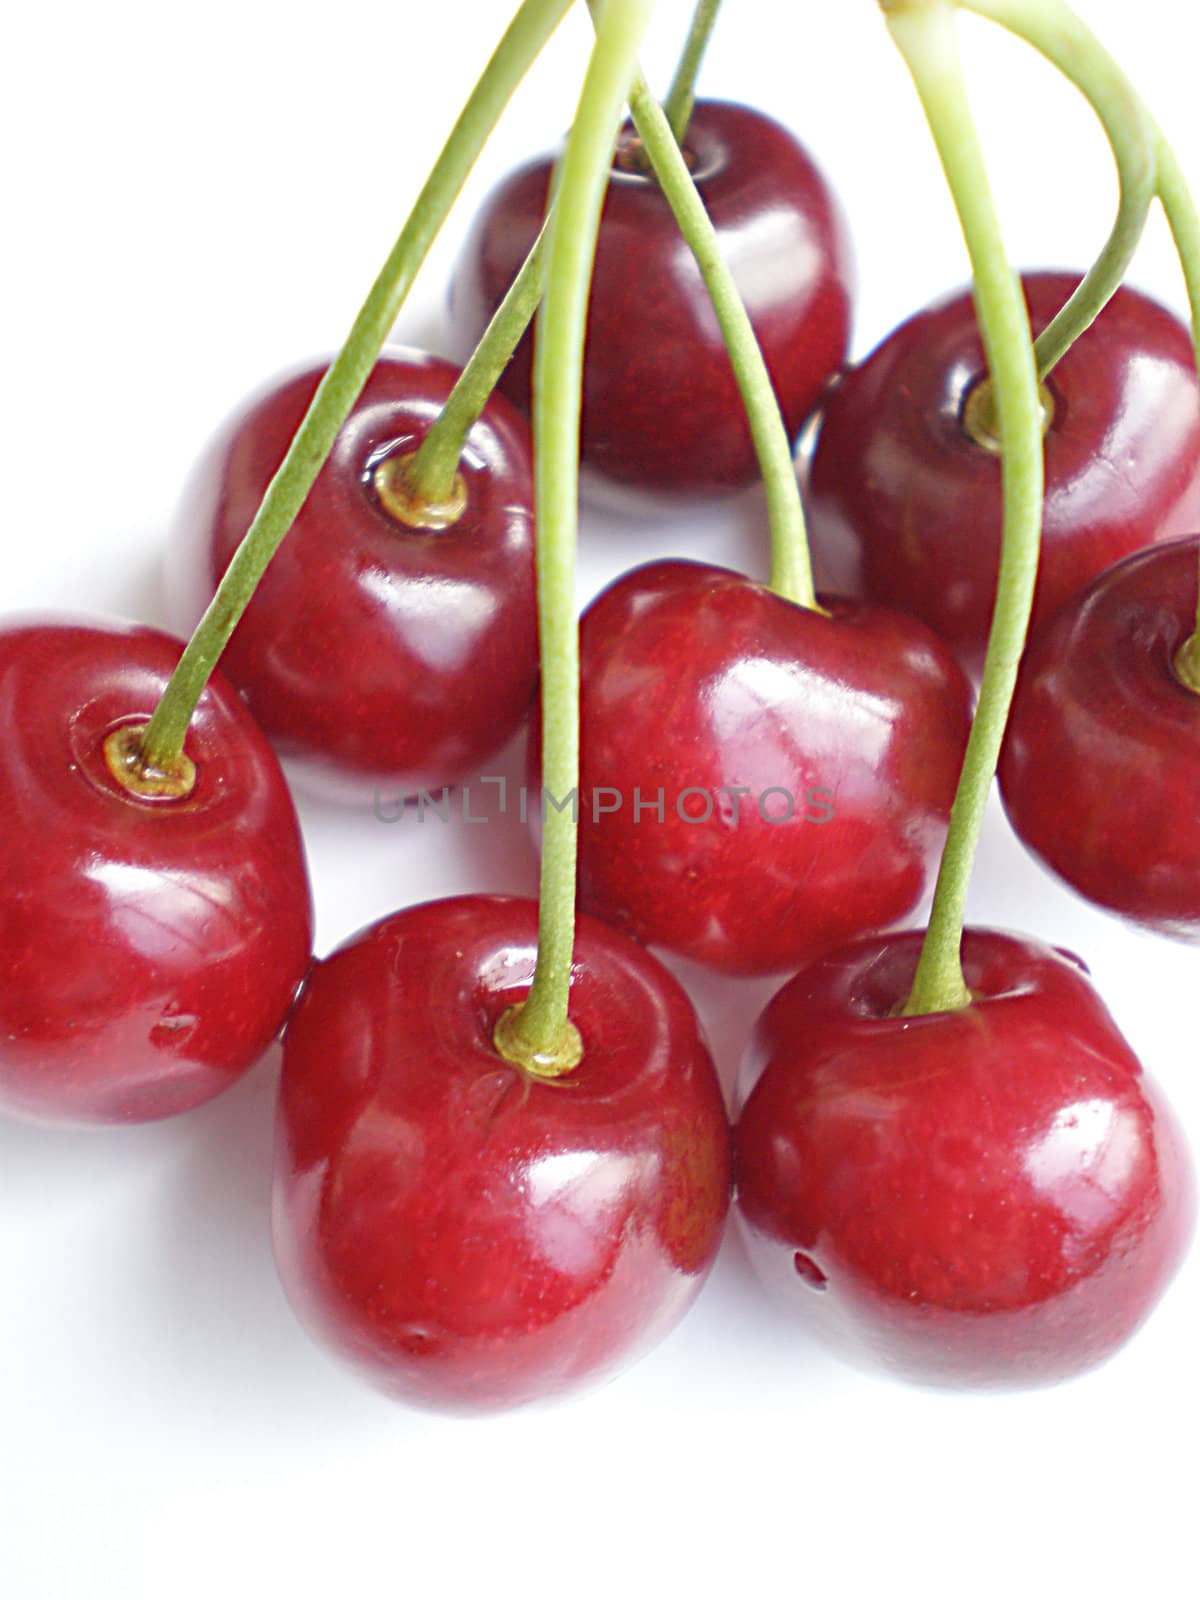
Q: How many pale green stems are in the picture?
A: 8